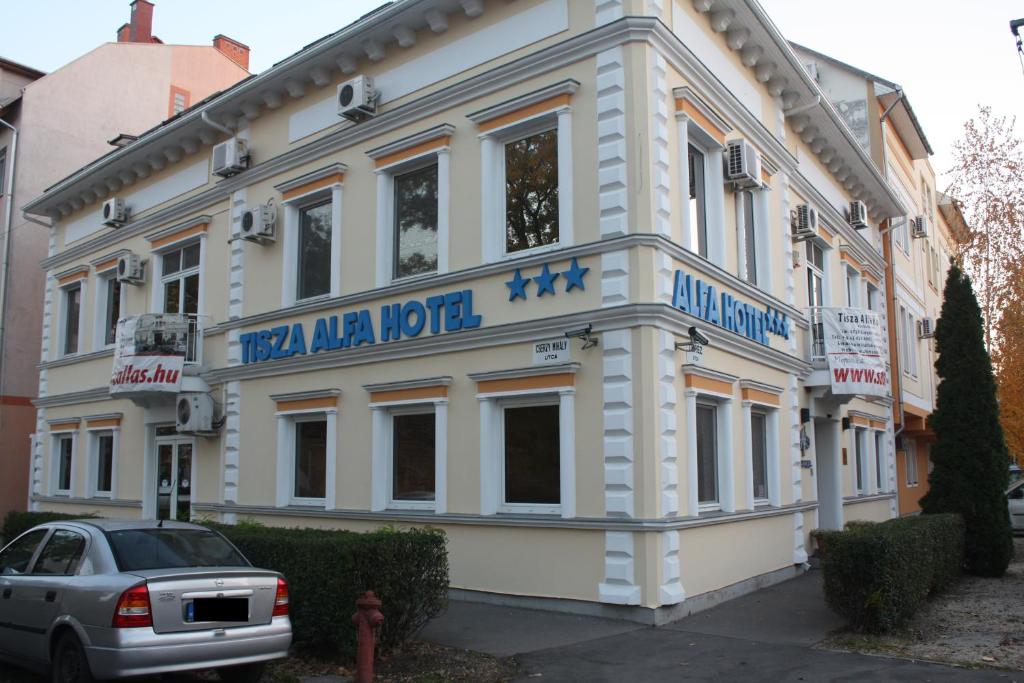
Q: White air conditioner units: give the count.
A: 11